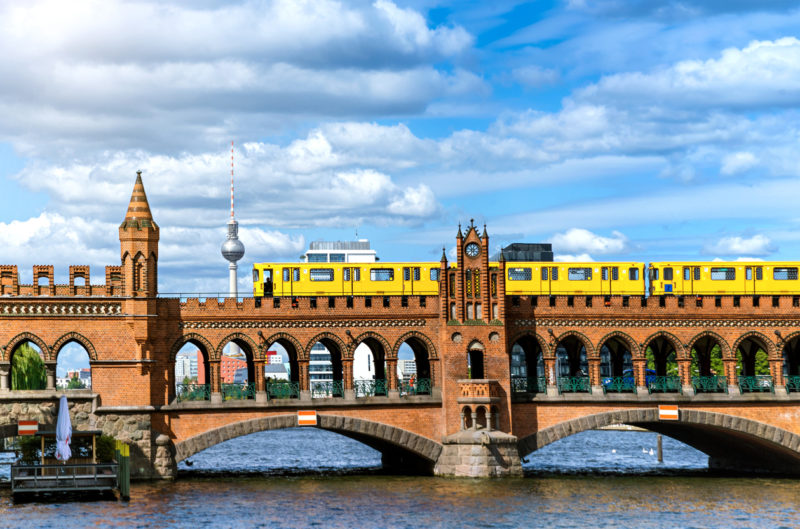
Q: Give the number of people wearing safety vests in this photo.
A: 0